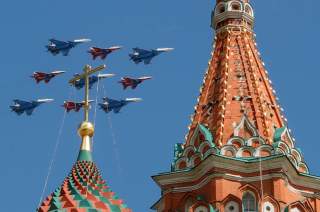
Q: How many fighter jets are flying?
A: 9